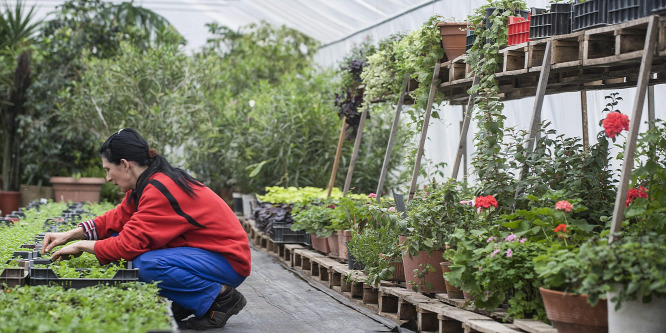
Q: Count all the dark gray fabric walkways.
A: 1